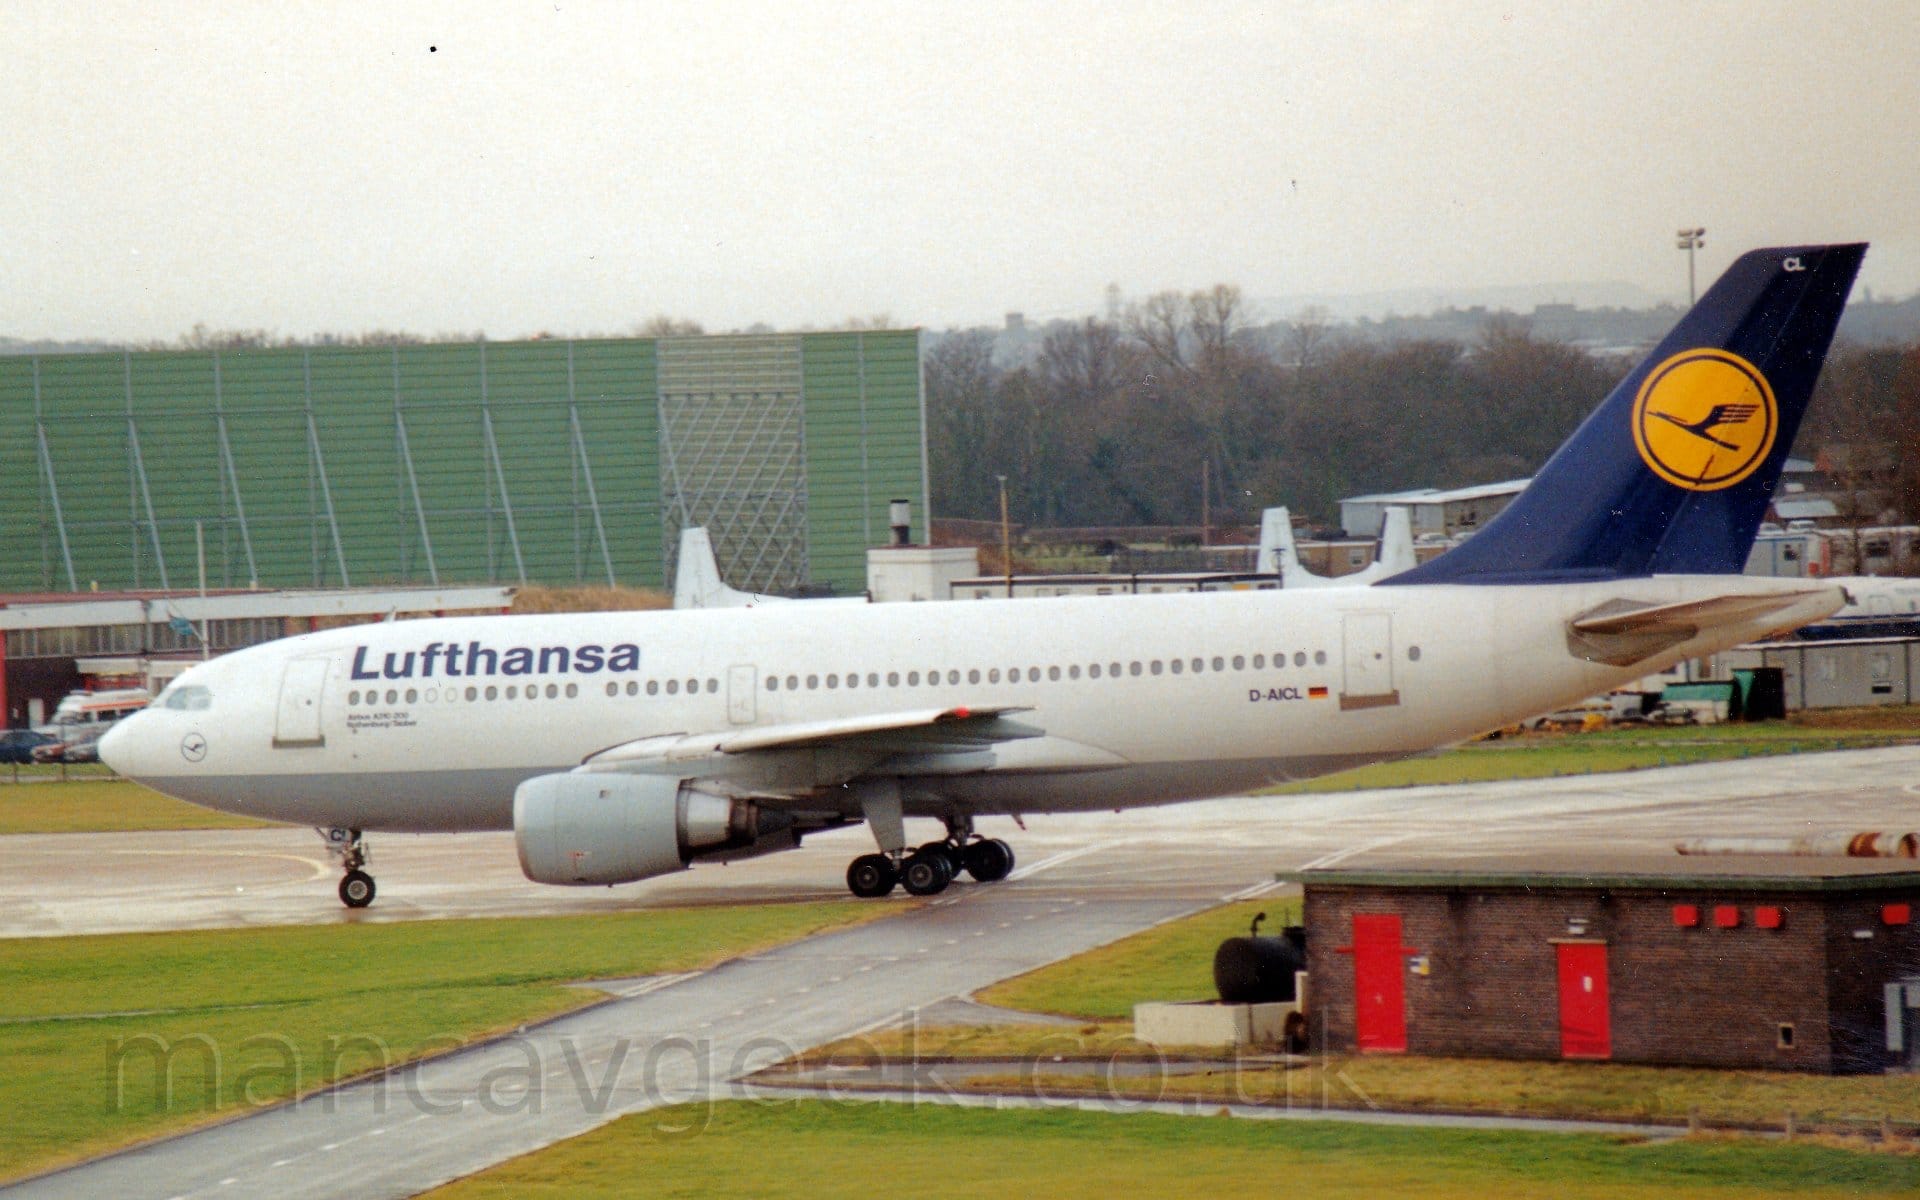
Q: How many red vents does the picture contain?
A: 4